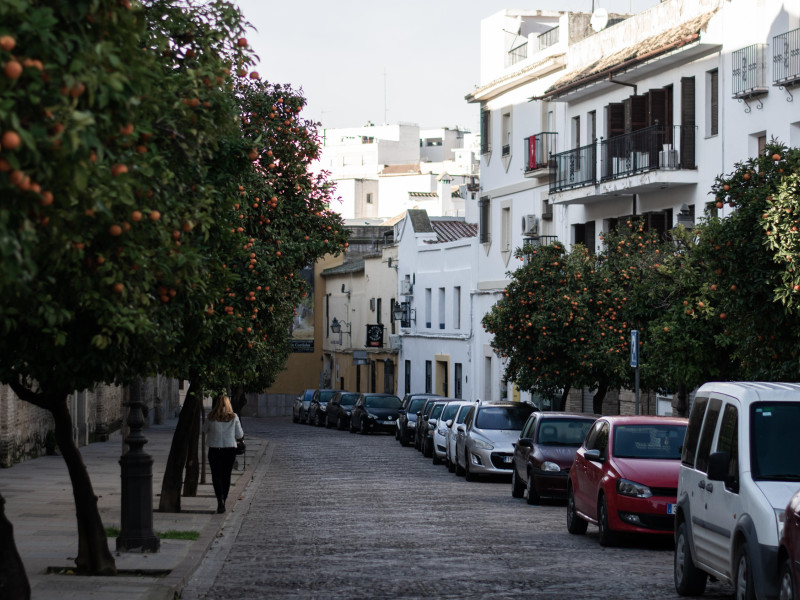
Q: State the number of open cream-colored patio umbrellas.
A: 0